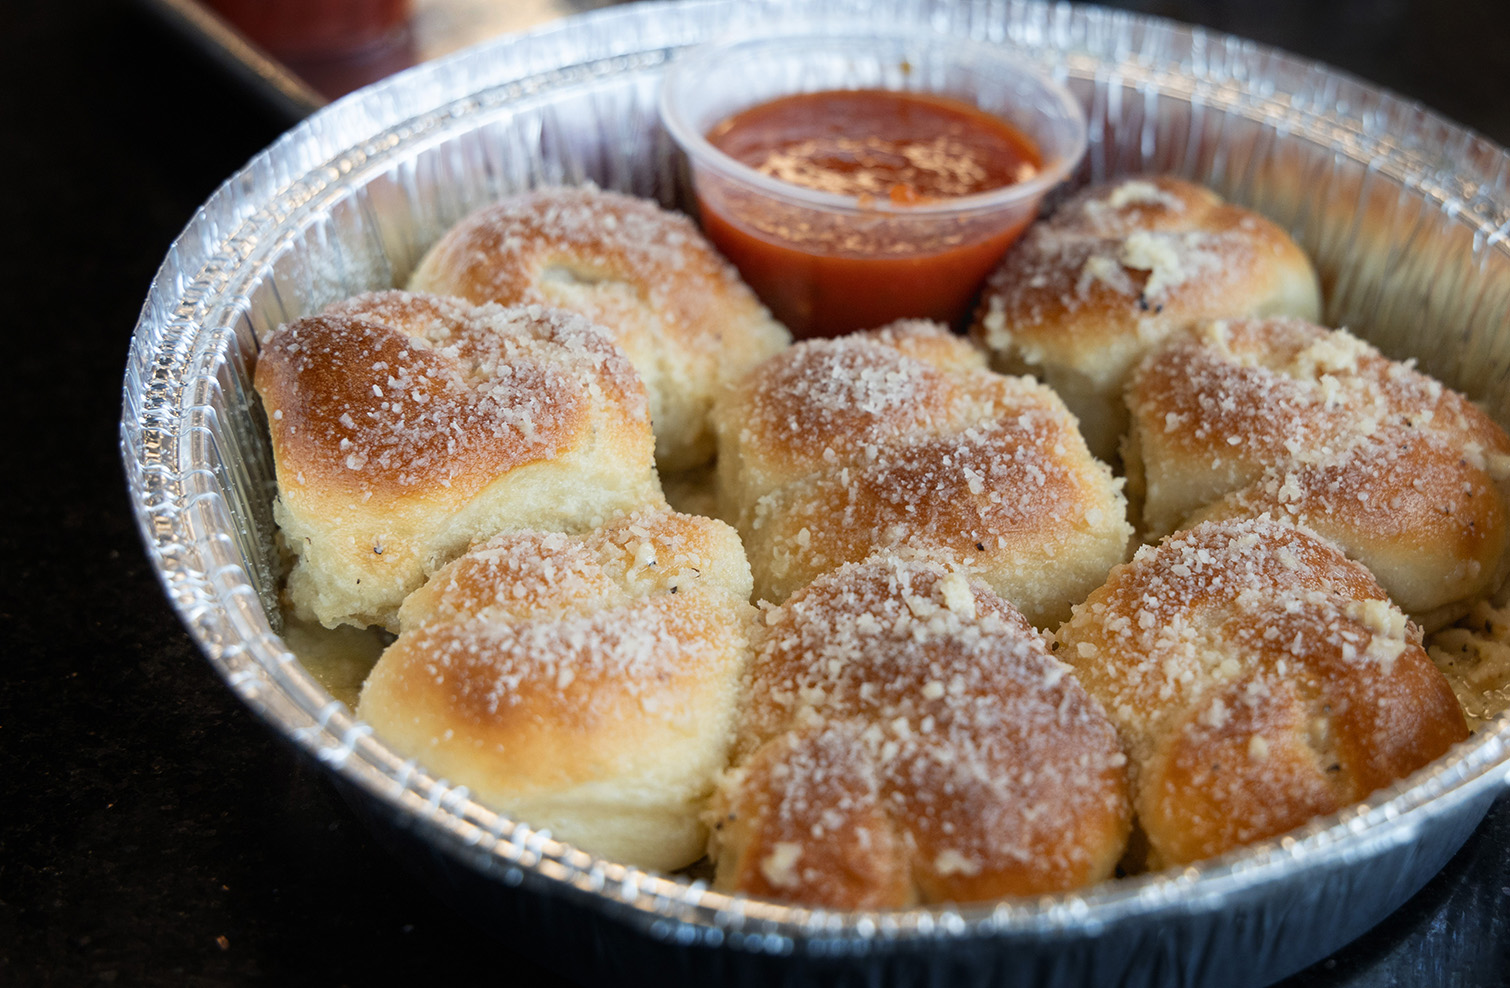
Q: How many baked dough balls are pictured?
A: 8